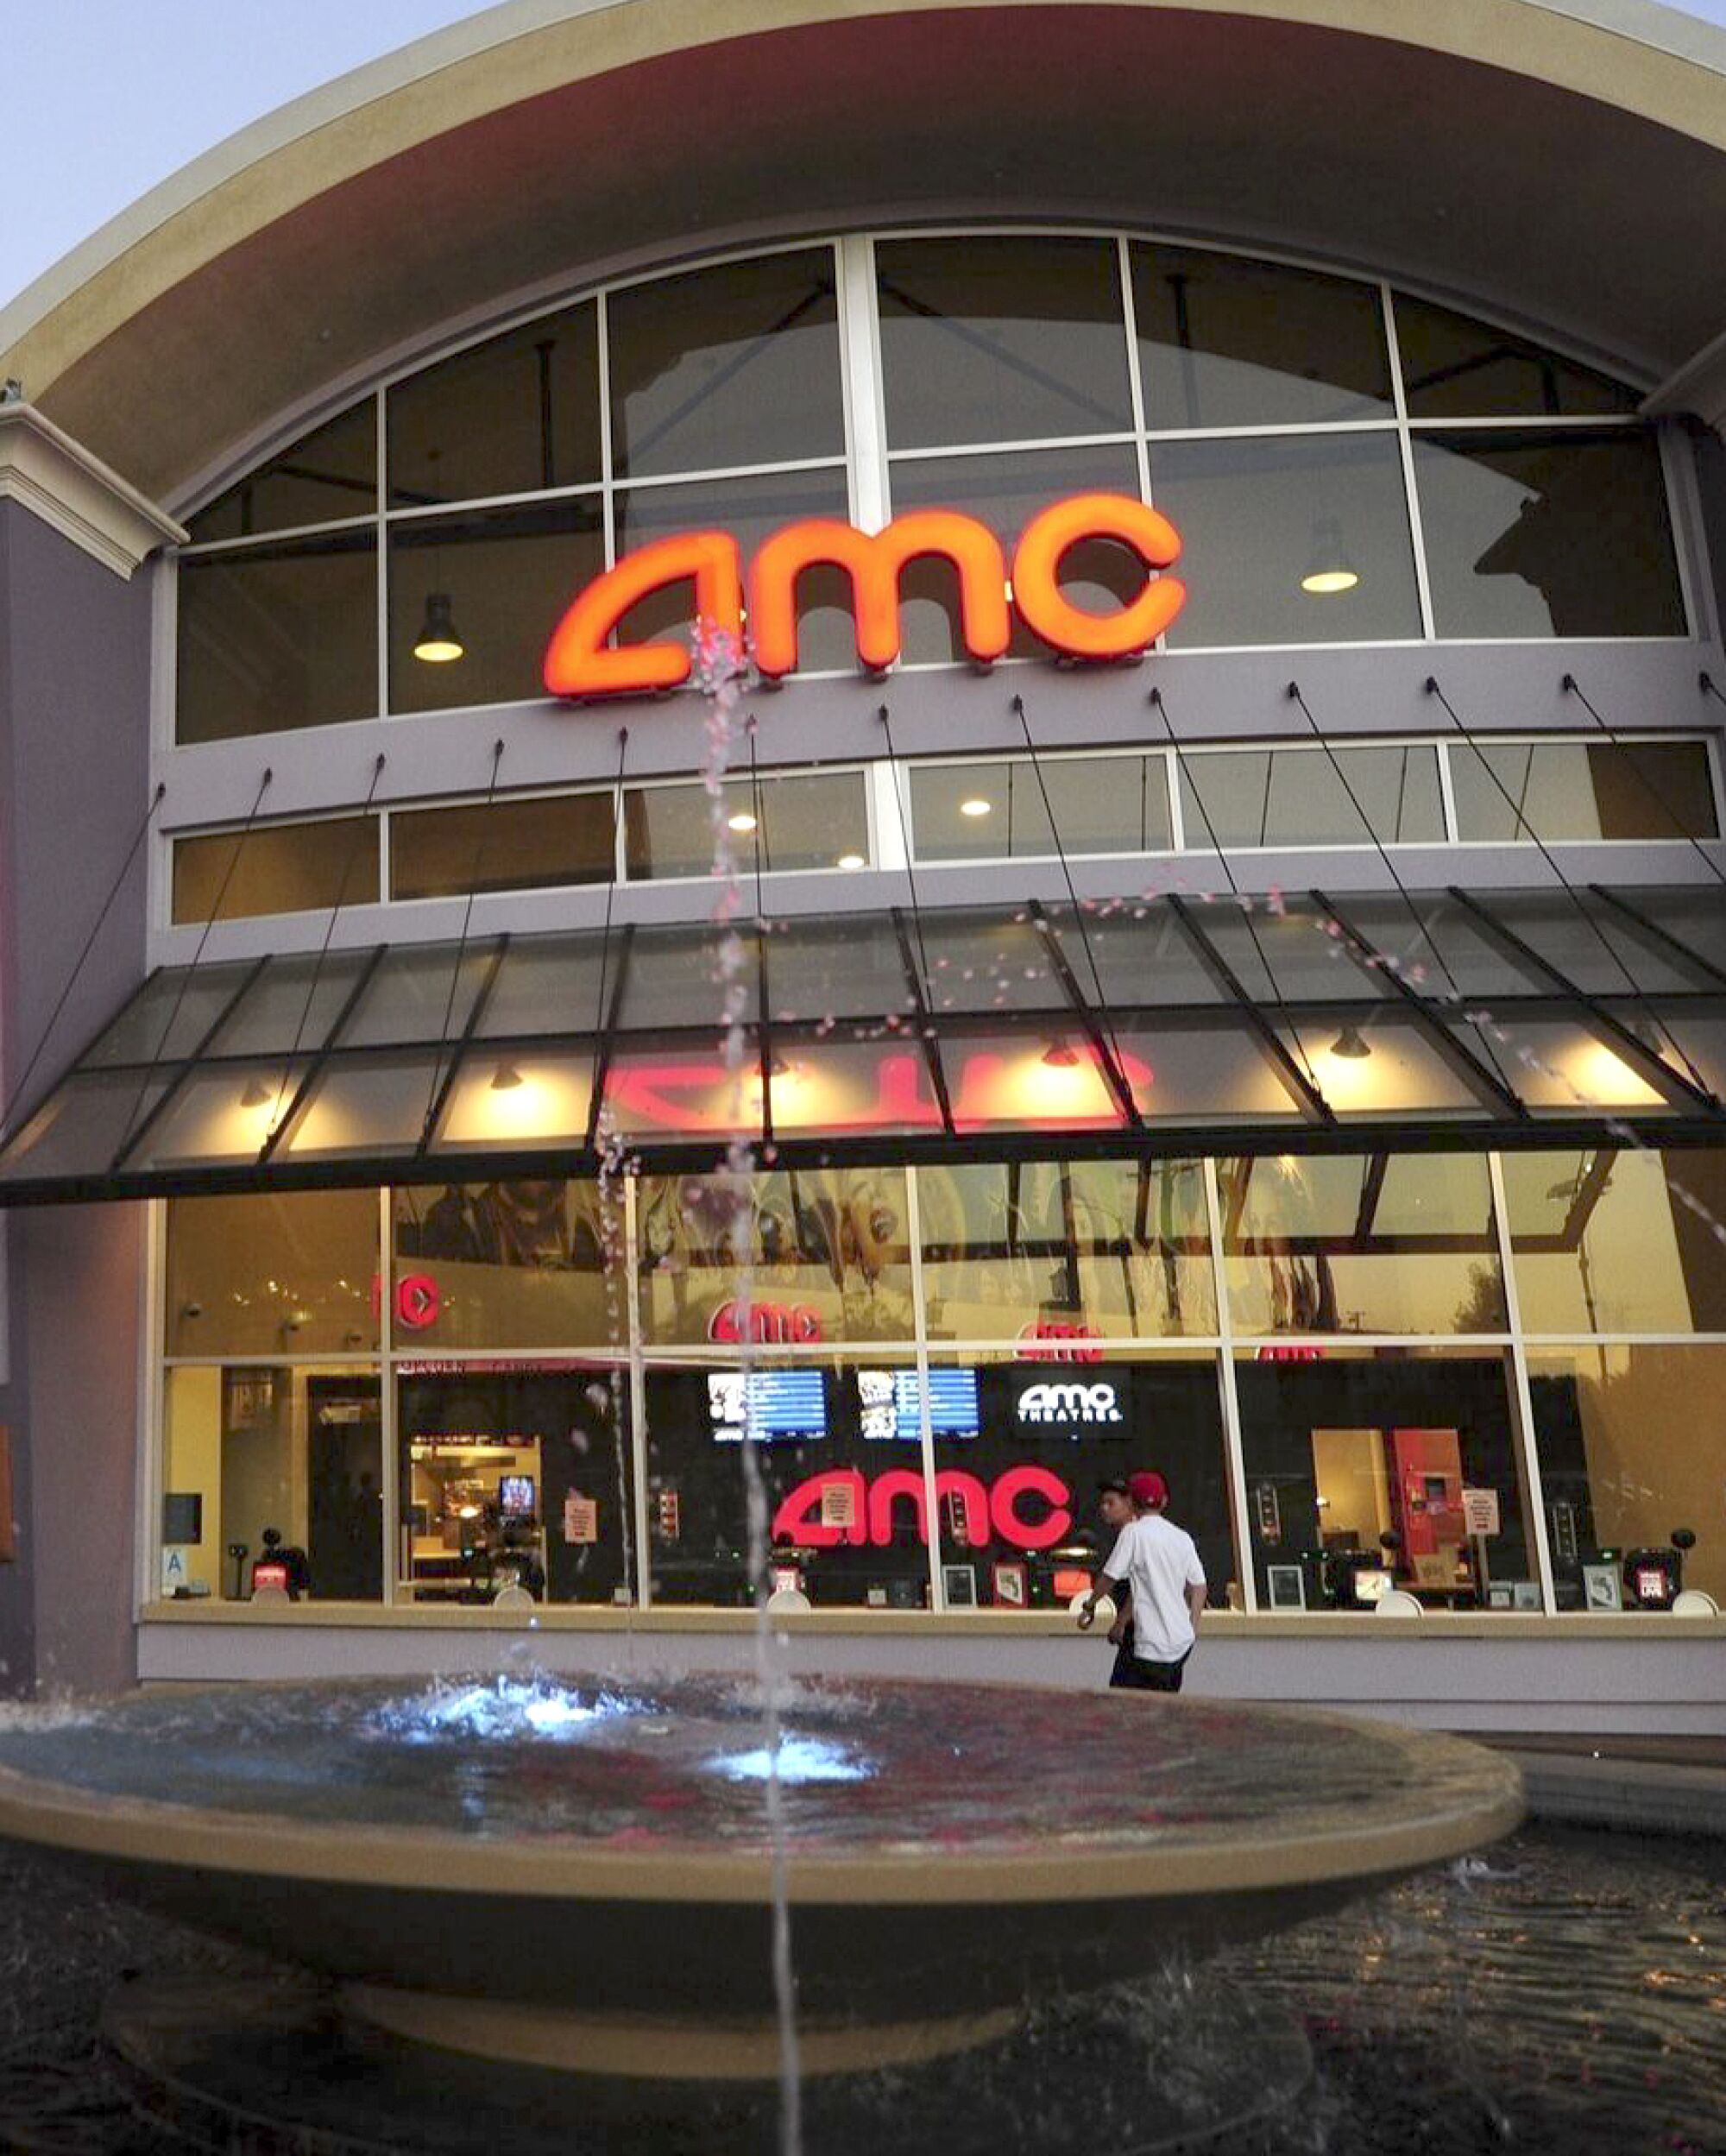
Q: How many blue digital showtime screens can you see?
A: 2